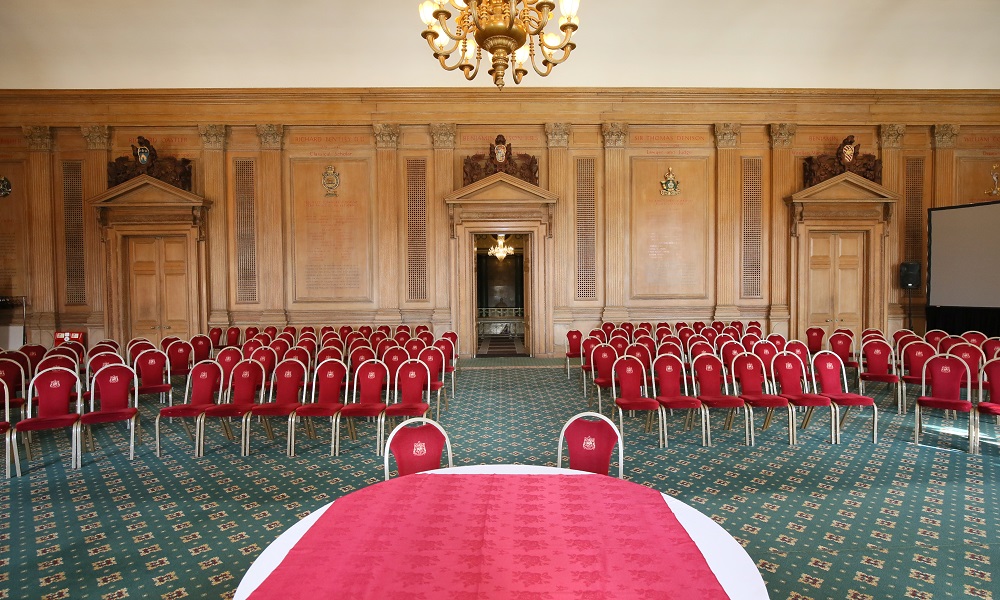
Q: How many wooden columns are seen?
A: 12